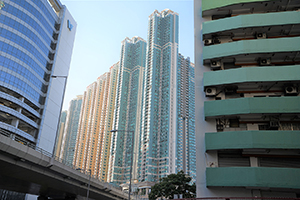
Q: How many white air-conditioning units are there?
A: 6